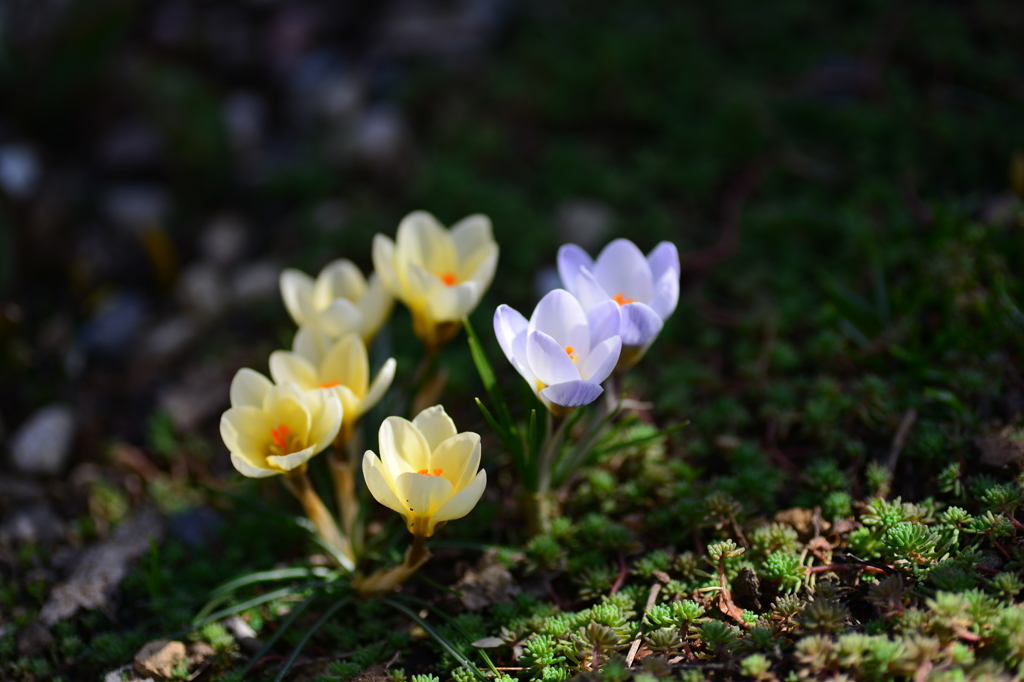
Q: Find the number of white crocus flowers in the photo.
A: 2